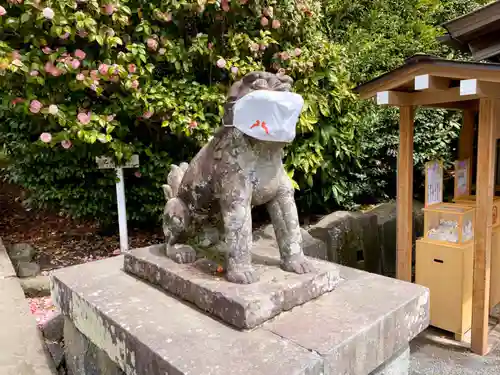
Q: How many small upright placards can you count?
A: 2